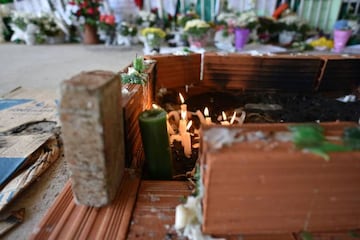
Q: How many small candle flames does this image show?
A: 7